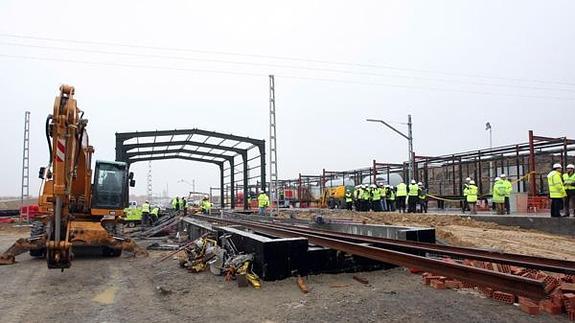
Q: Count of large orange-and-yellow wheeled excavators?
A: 1